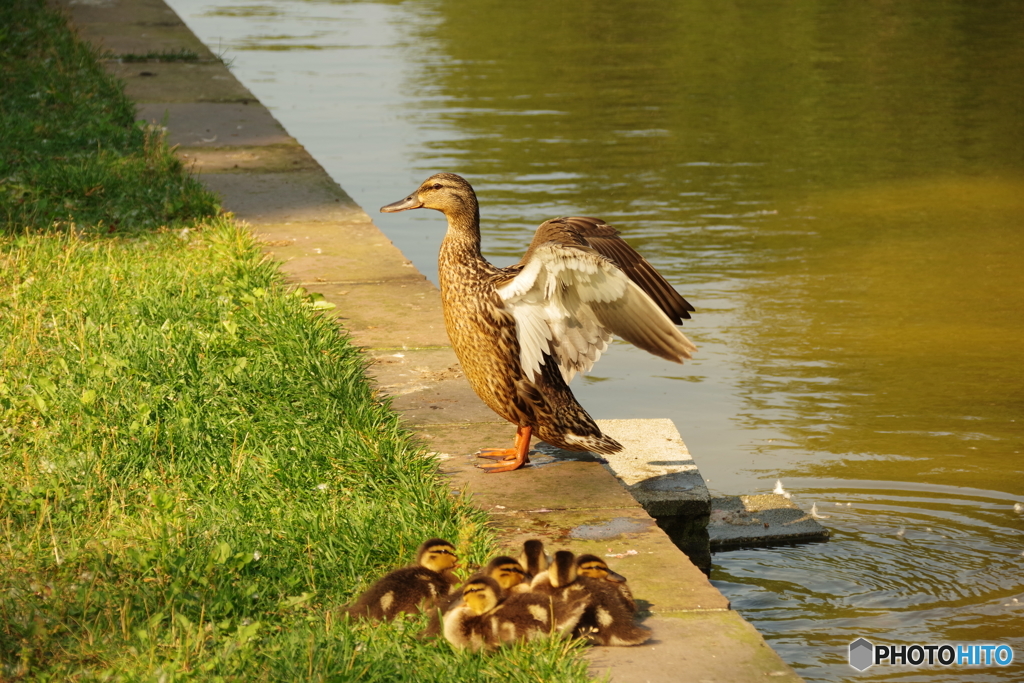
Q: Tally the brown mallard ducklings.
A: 6